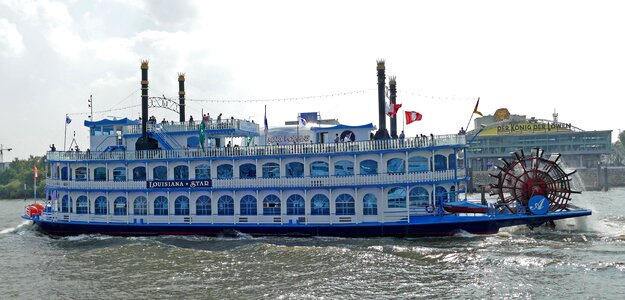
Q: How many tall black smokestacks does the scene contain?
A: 4